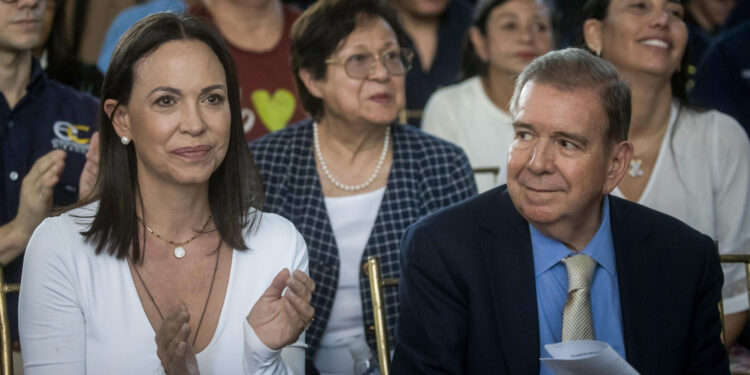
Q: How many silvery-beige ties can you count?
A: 1